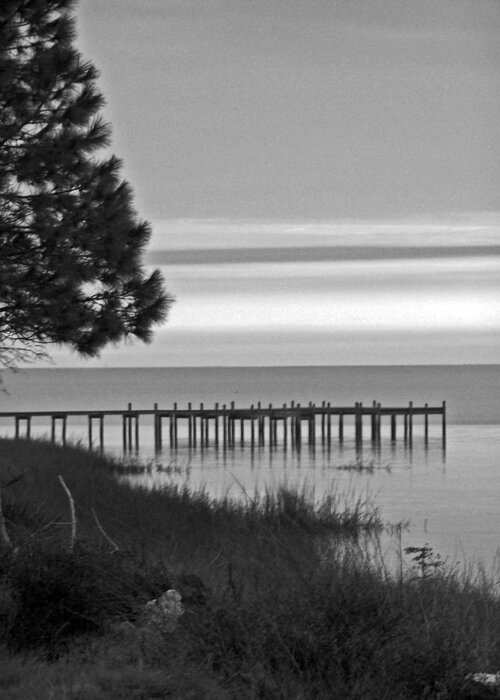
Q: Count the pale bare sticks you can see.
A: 3